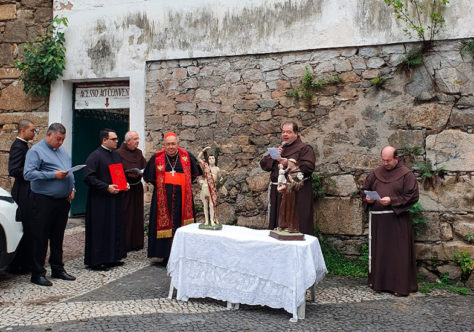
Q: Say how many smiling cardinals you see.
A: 1